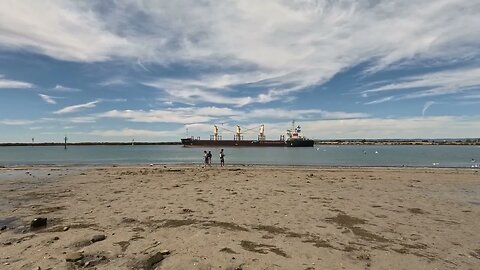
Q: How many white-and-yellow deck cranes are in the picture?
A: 3